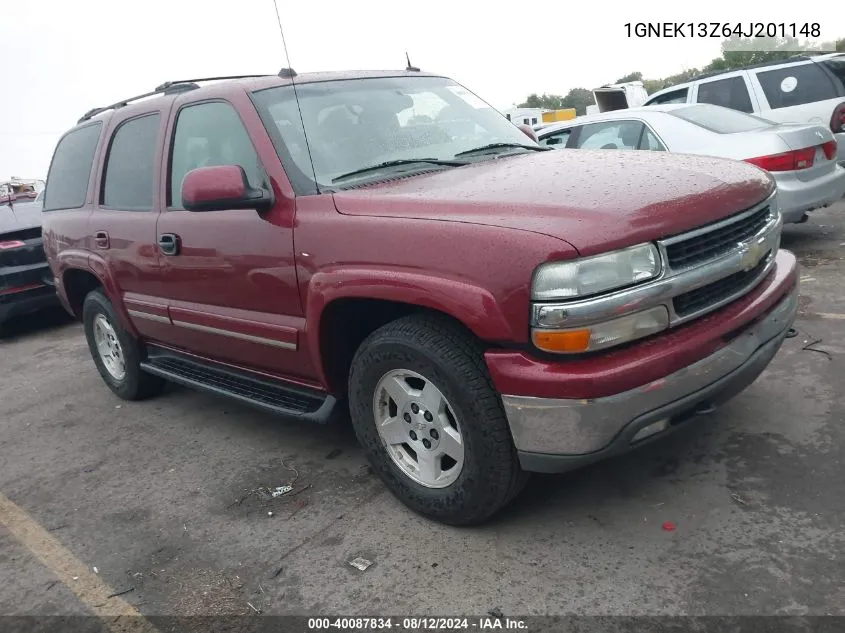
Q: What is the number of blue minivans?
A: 0